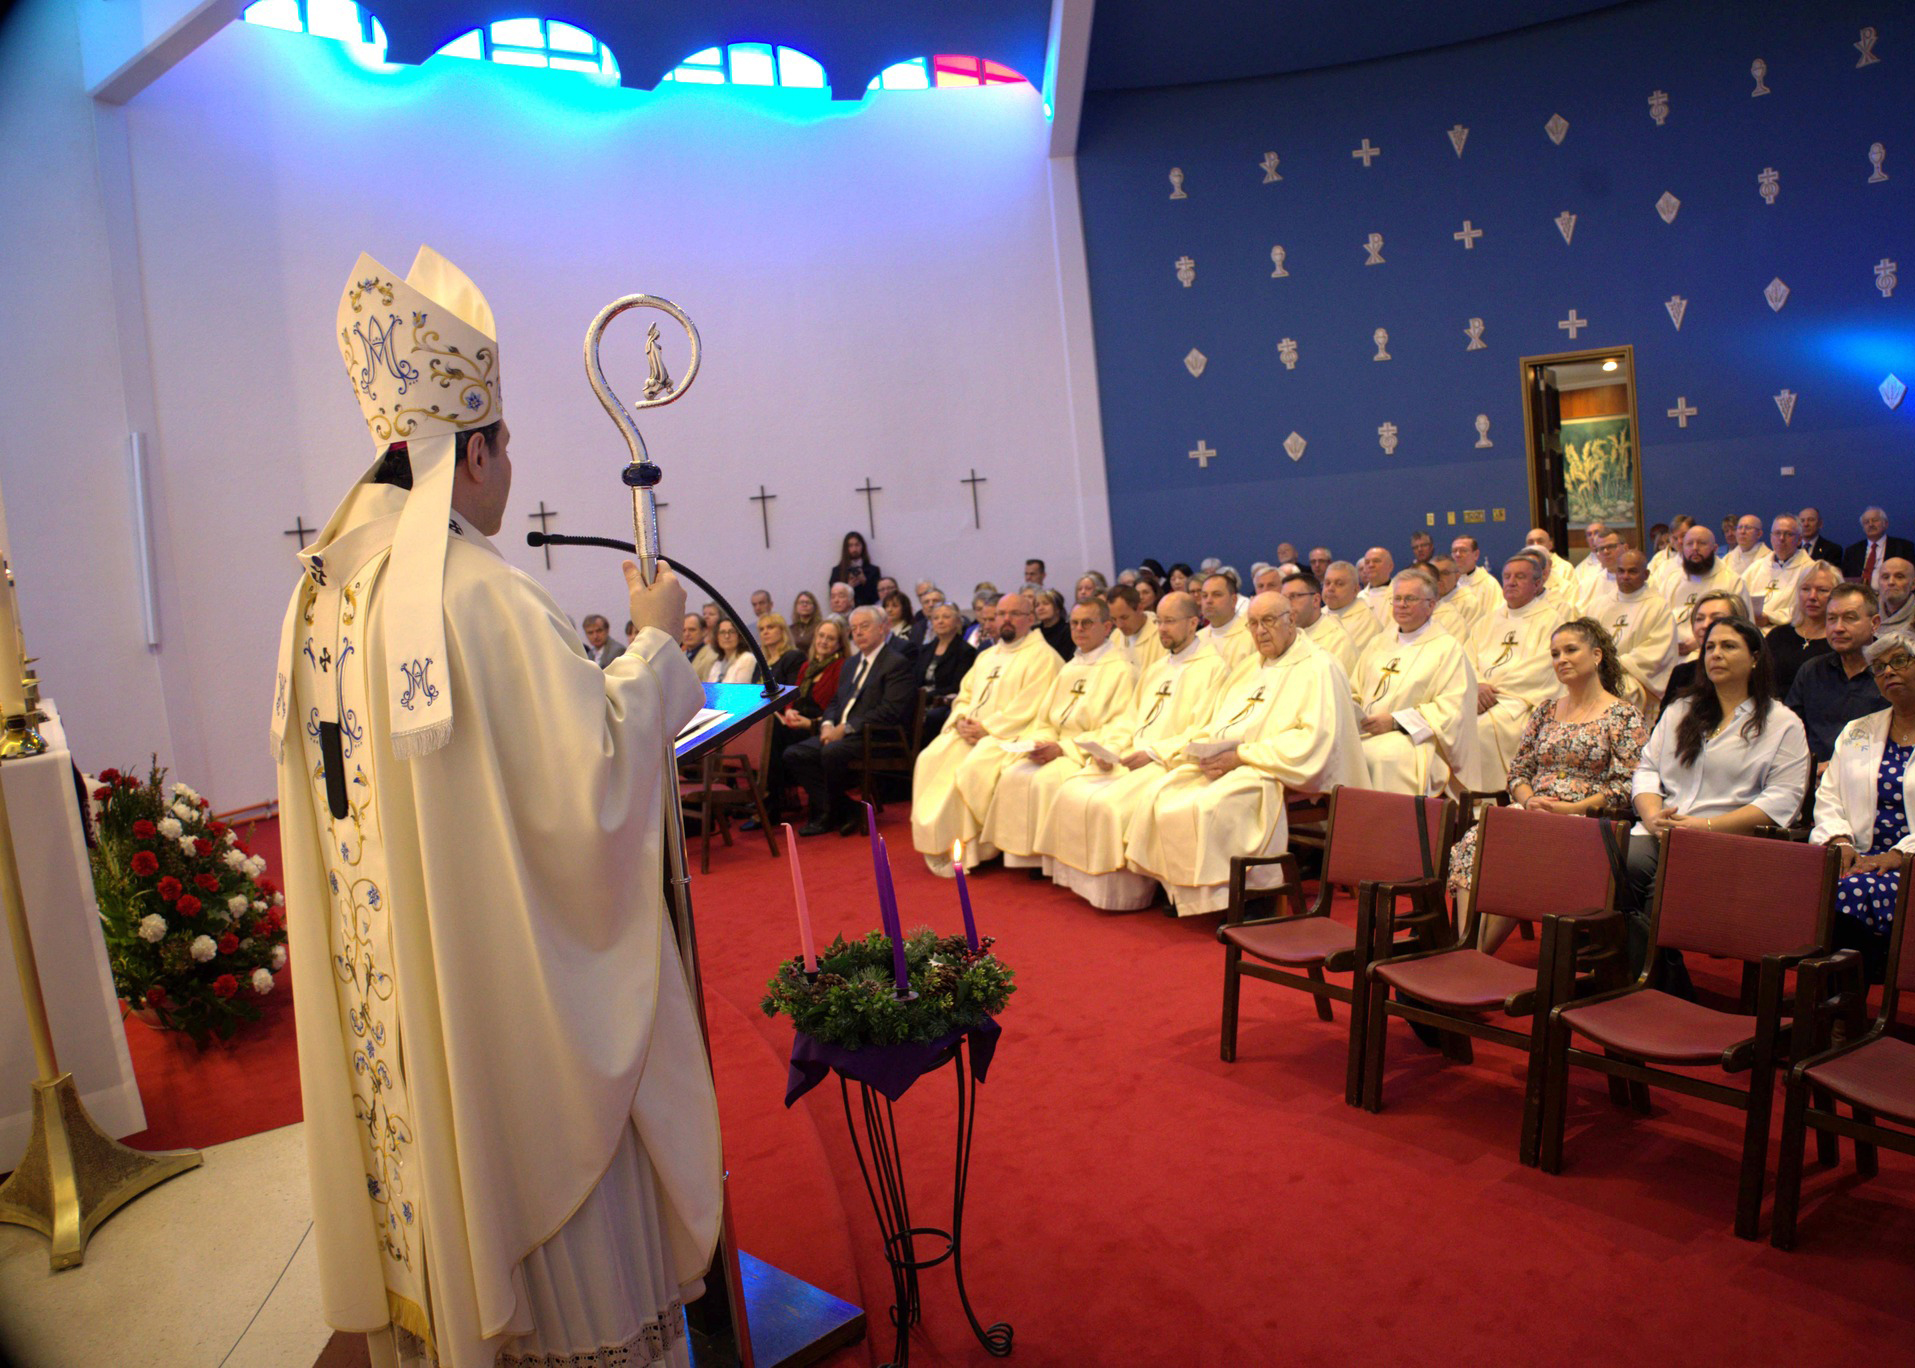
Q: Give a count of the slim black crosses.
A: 6